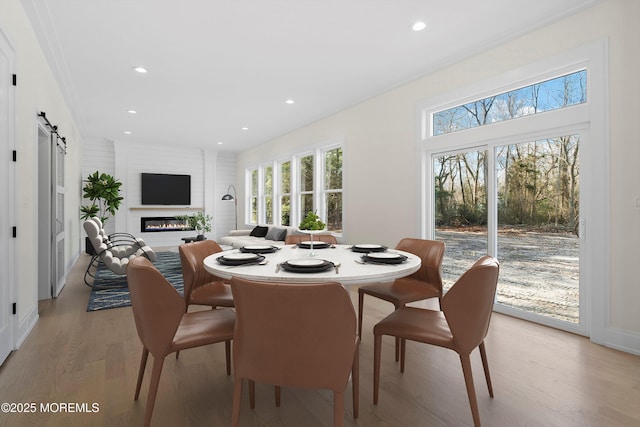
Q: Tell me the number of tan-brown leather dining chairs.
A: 6